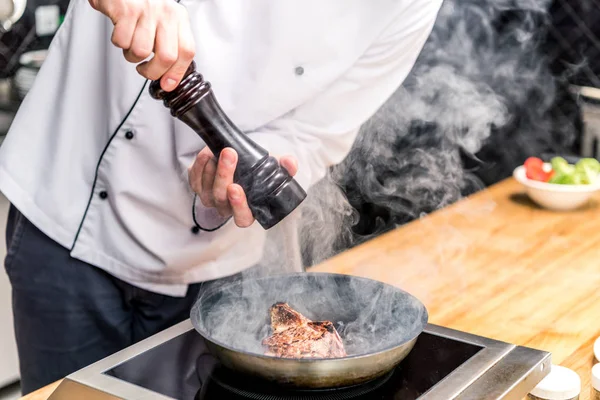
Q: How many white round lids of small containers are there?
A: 3